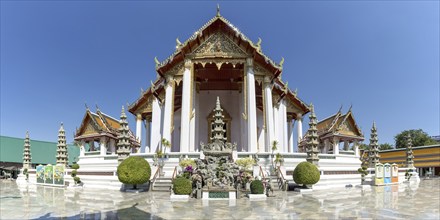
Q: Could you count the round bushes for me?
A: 4